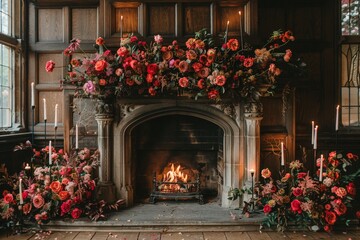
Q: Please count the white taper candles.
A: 11